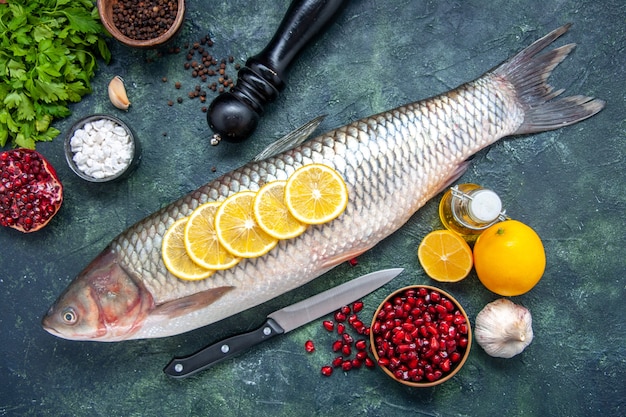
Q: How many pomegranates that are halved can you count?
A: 1